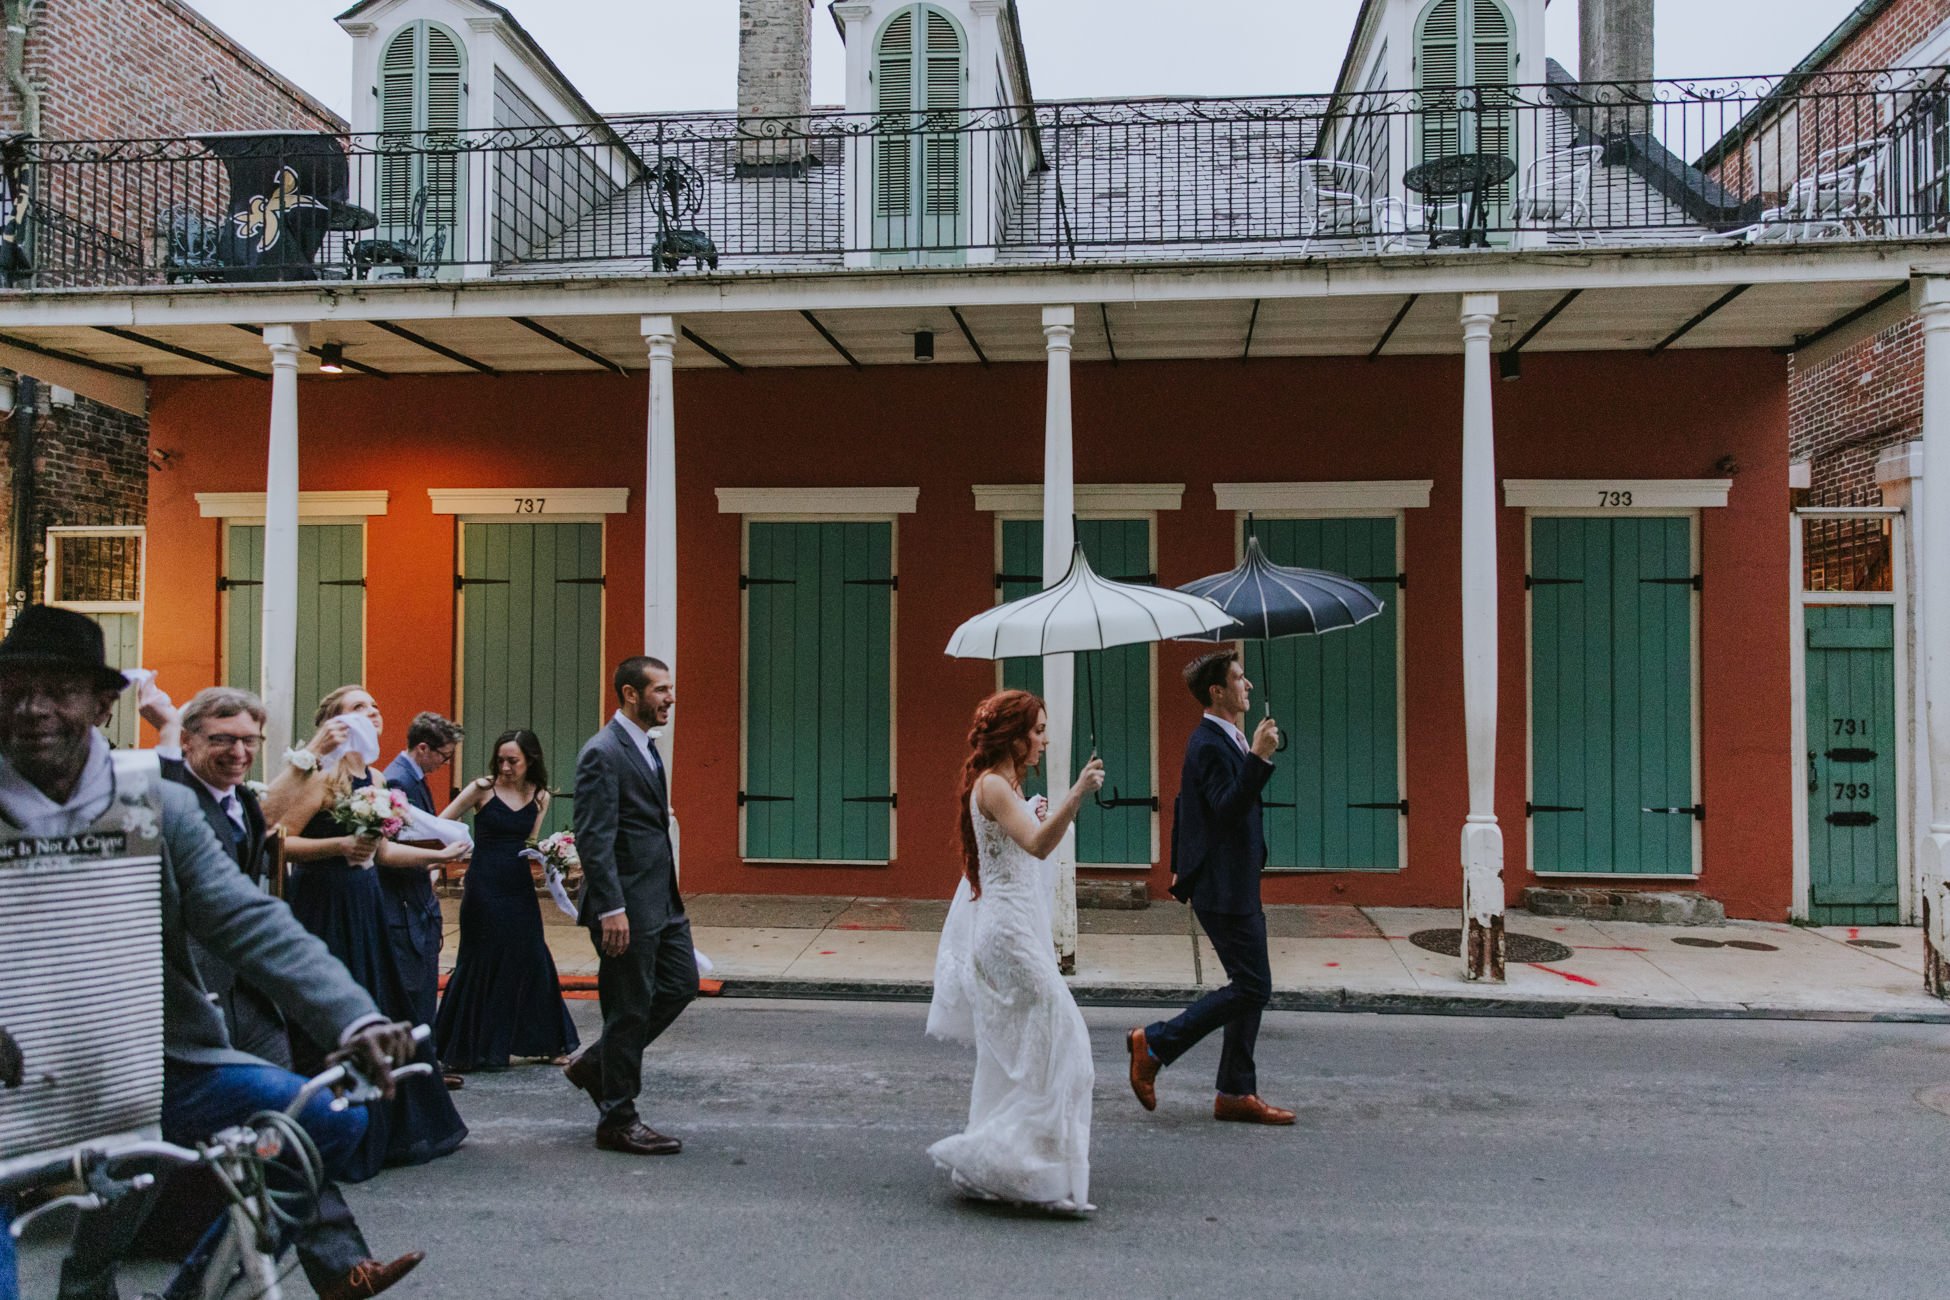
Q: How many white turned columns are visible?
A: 5